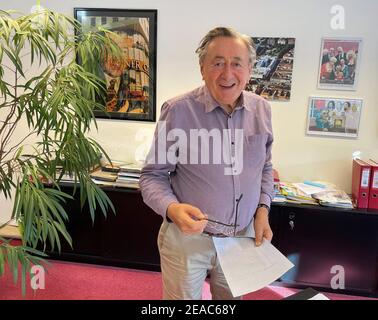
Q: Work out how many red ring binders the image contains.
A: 2